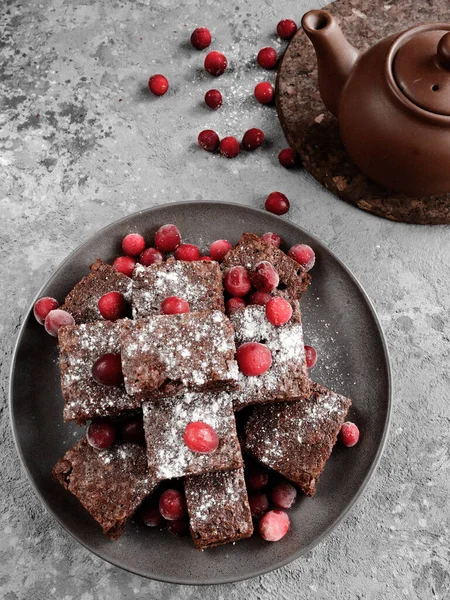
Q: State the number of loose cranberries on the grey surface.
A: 12